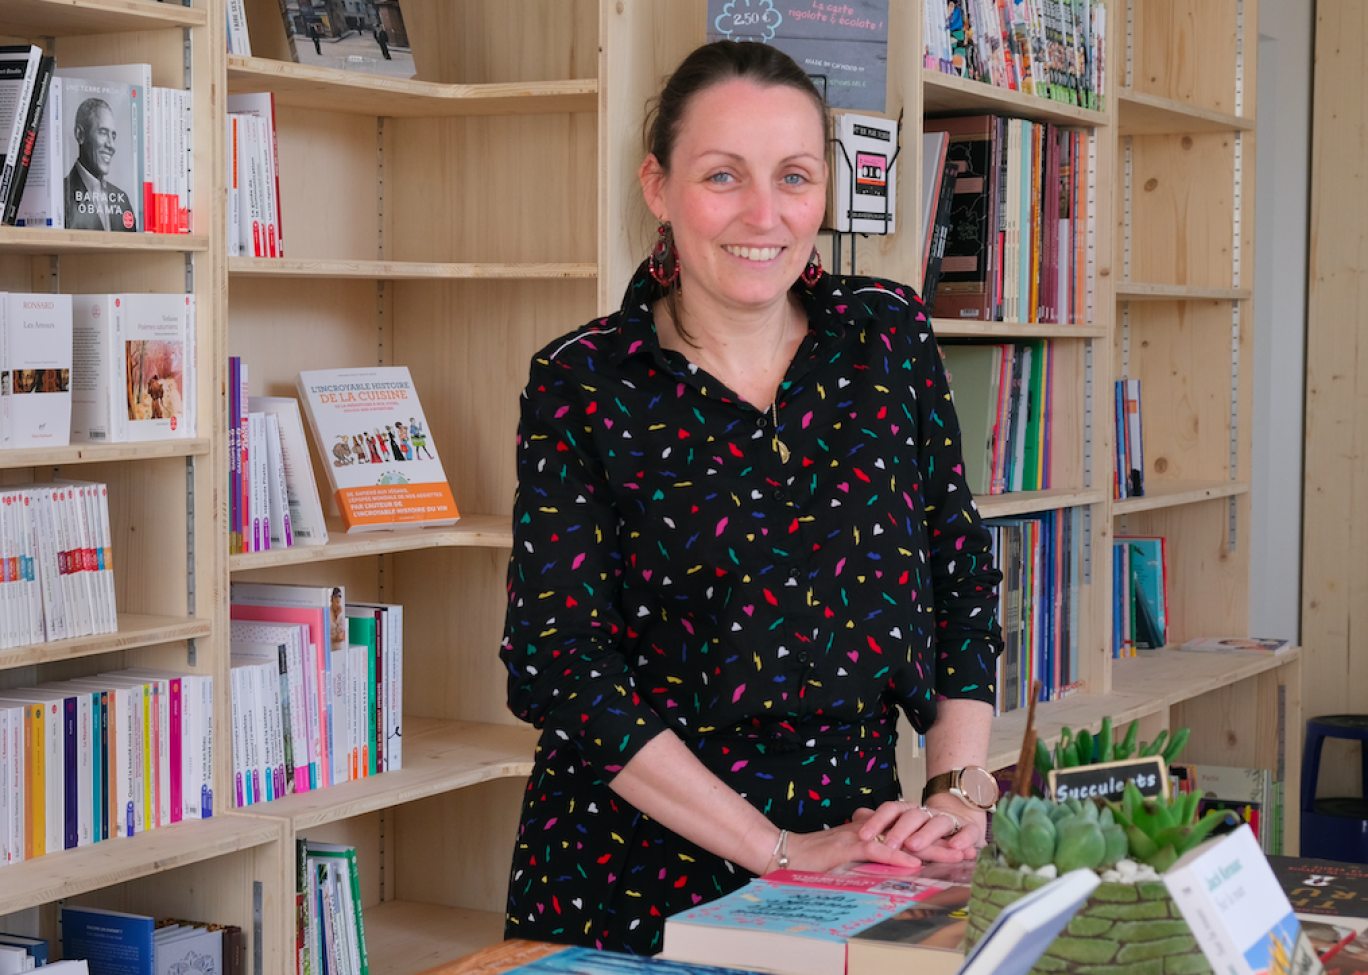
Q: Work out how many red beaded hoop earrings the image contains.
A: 2